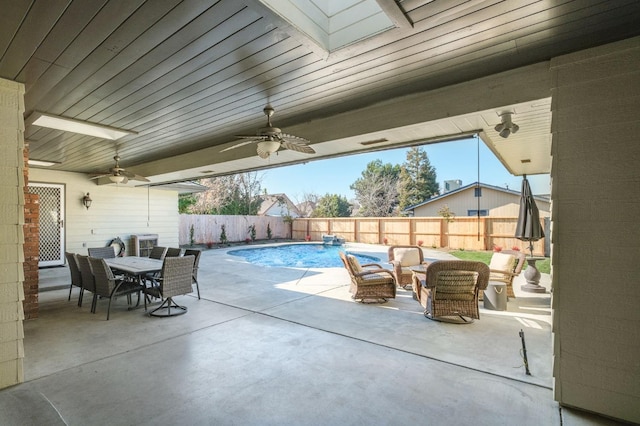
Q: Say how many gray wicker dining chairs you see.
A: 8